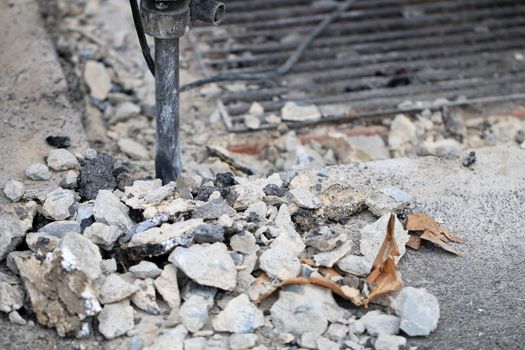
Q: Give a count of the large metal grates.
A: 1